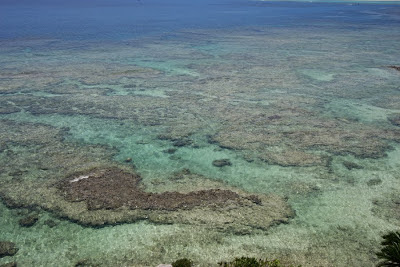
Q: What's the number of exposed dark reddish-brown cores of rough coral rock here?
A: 1